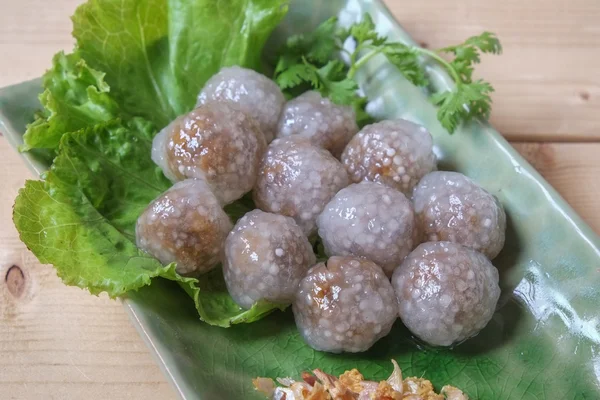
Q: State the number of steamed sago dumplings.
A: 11